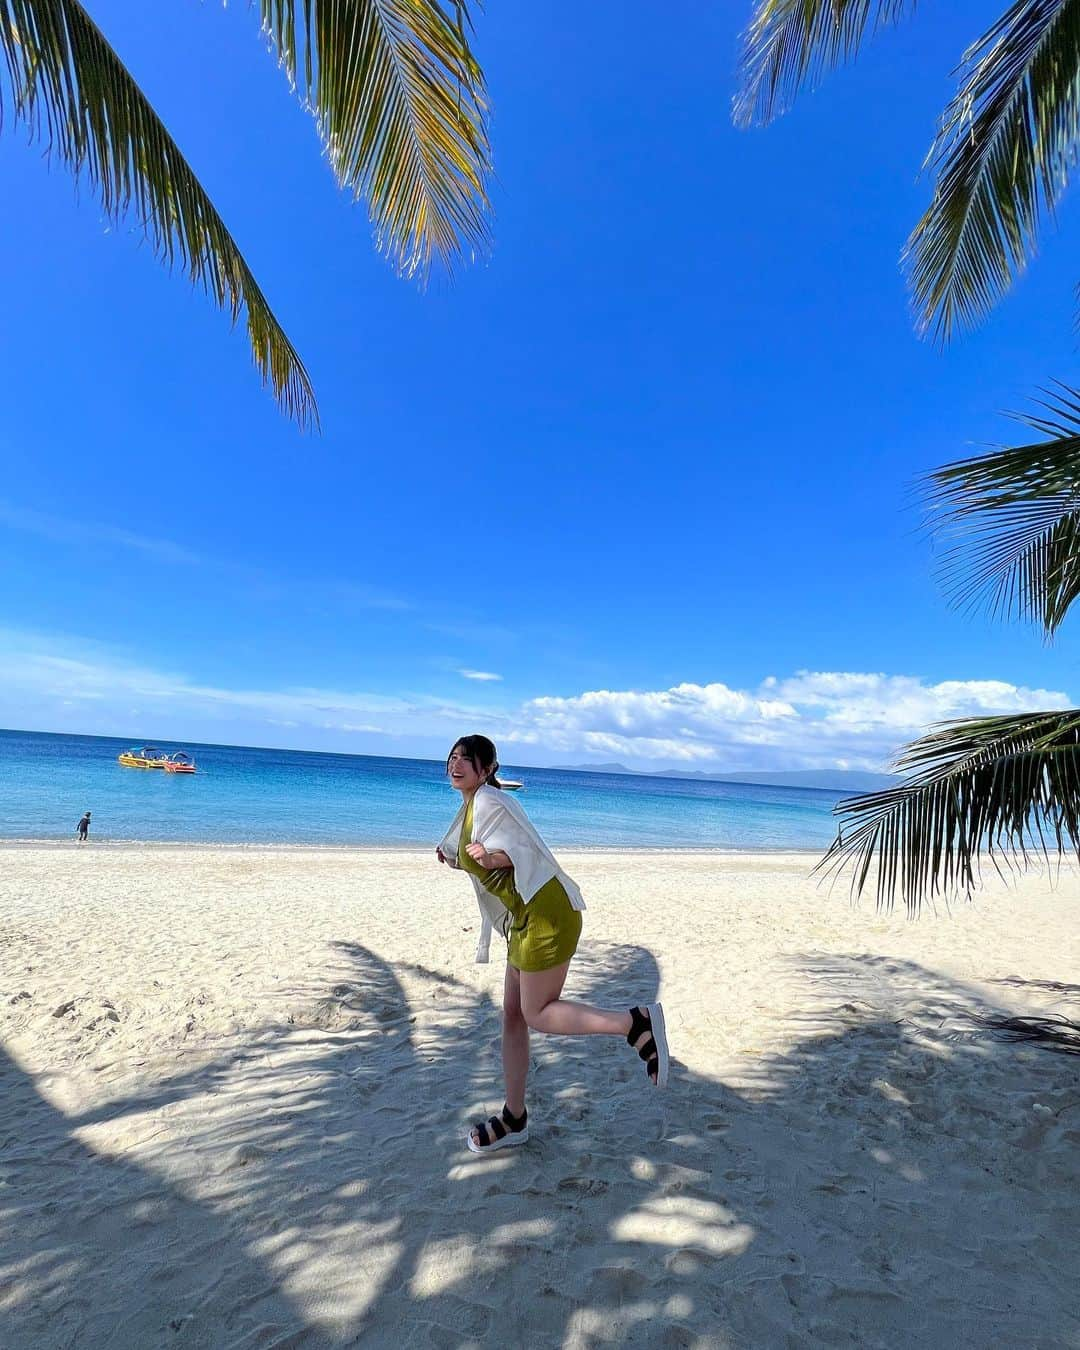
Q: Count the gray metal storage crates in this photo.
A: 0